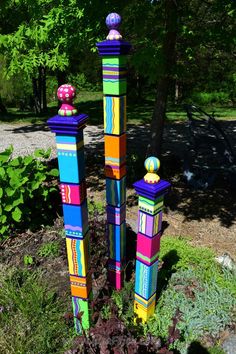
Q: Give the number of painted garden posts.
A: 3